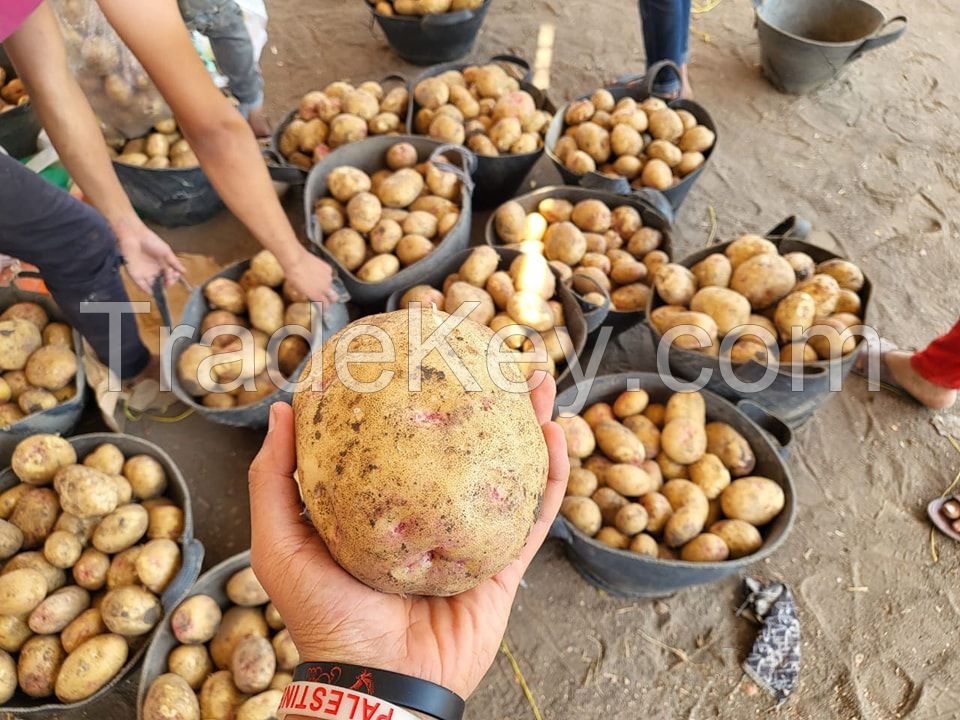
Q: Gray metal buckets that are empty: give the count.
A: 1